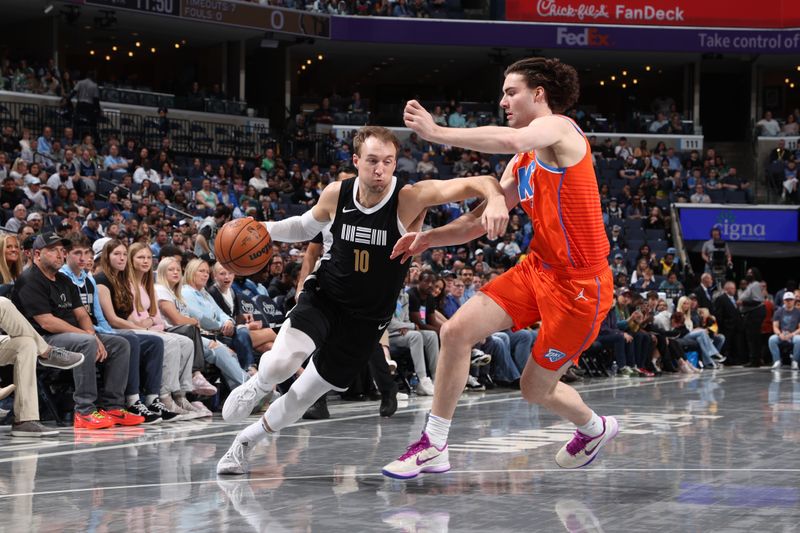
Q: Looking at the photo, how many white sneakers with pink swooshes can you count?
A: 2